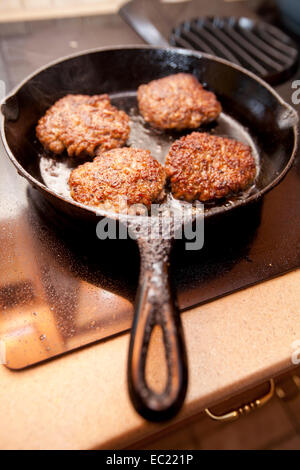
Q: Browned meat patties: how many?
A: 4